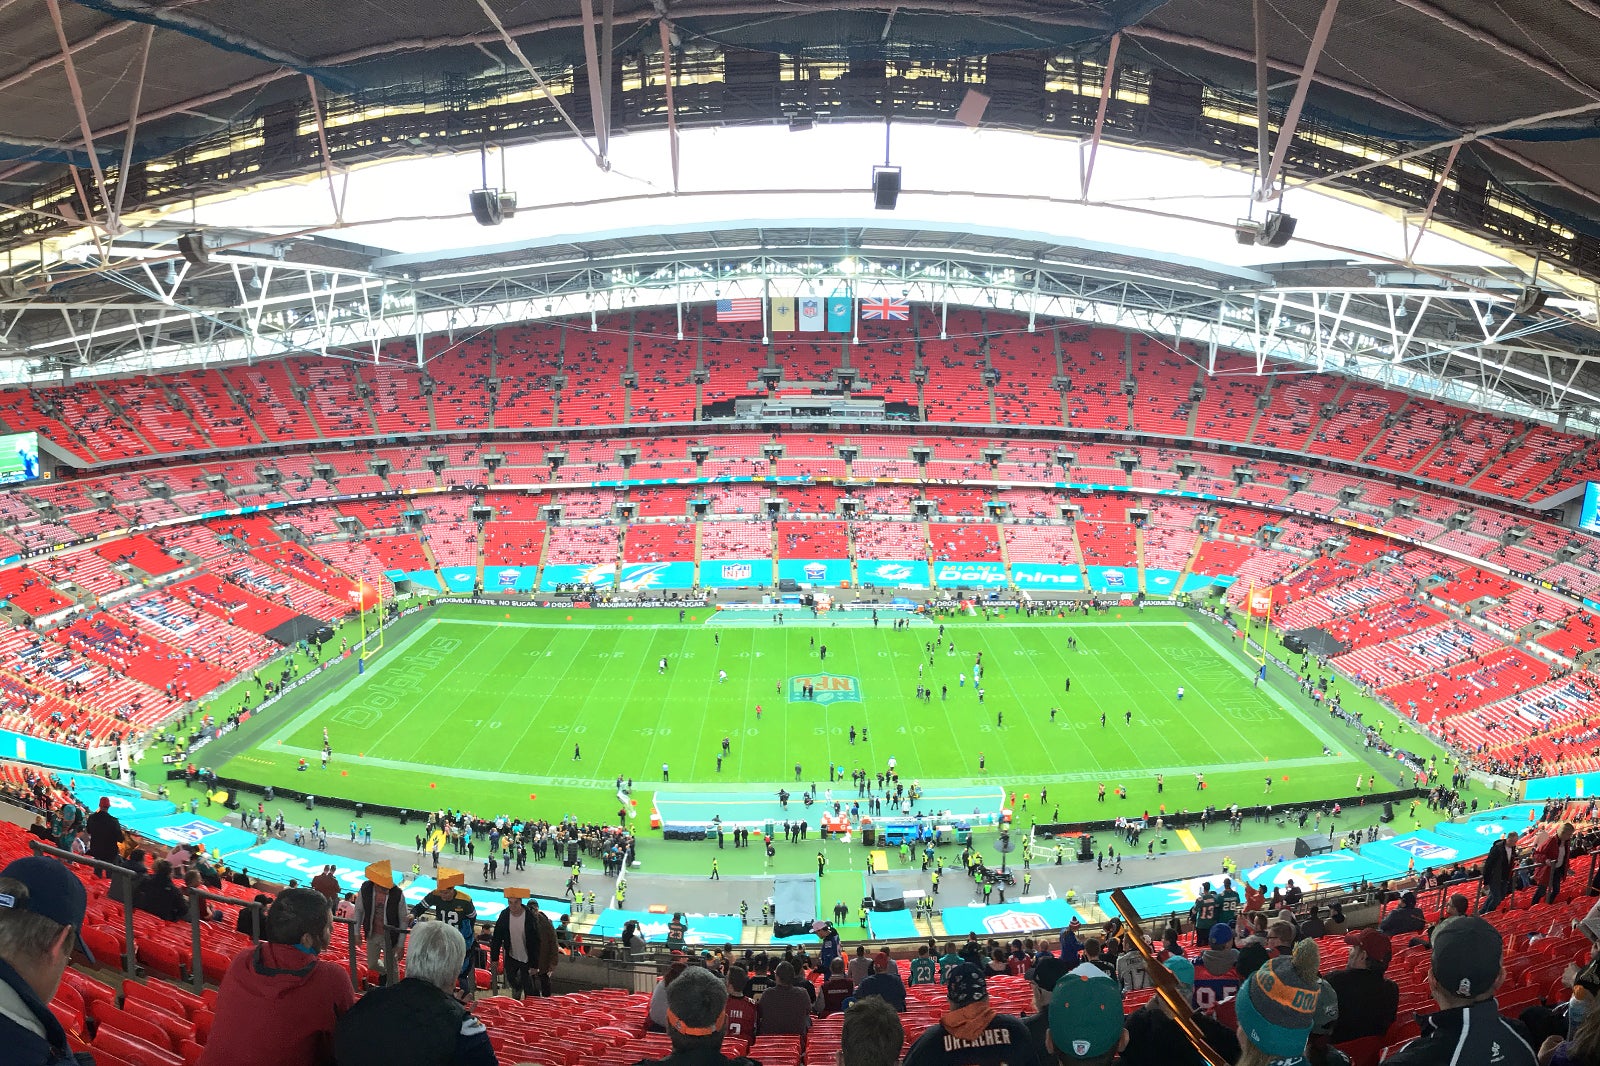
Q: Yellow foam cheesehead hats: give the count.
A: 3